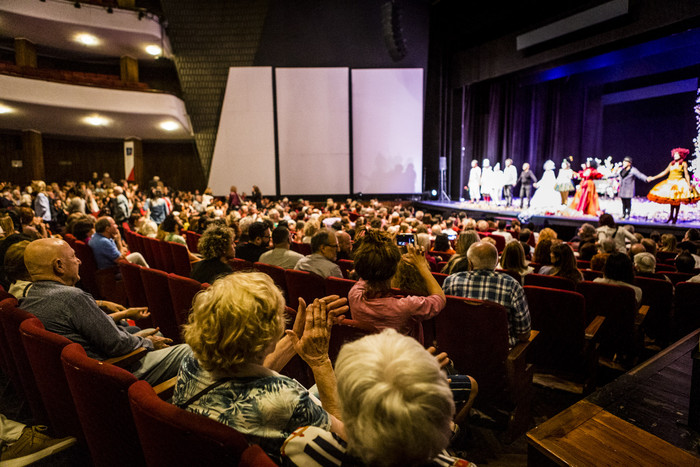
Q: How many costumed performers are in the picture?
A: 10